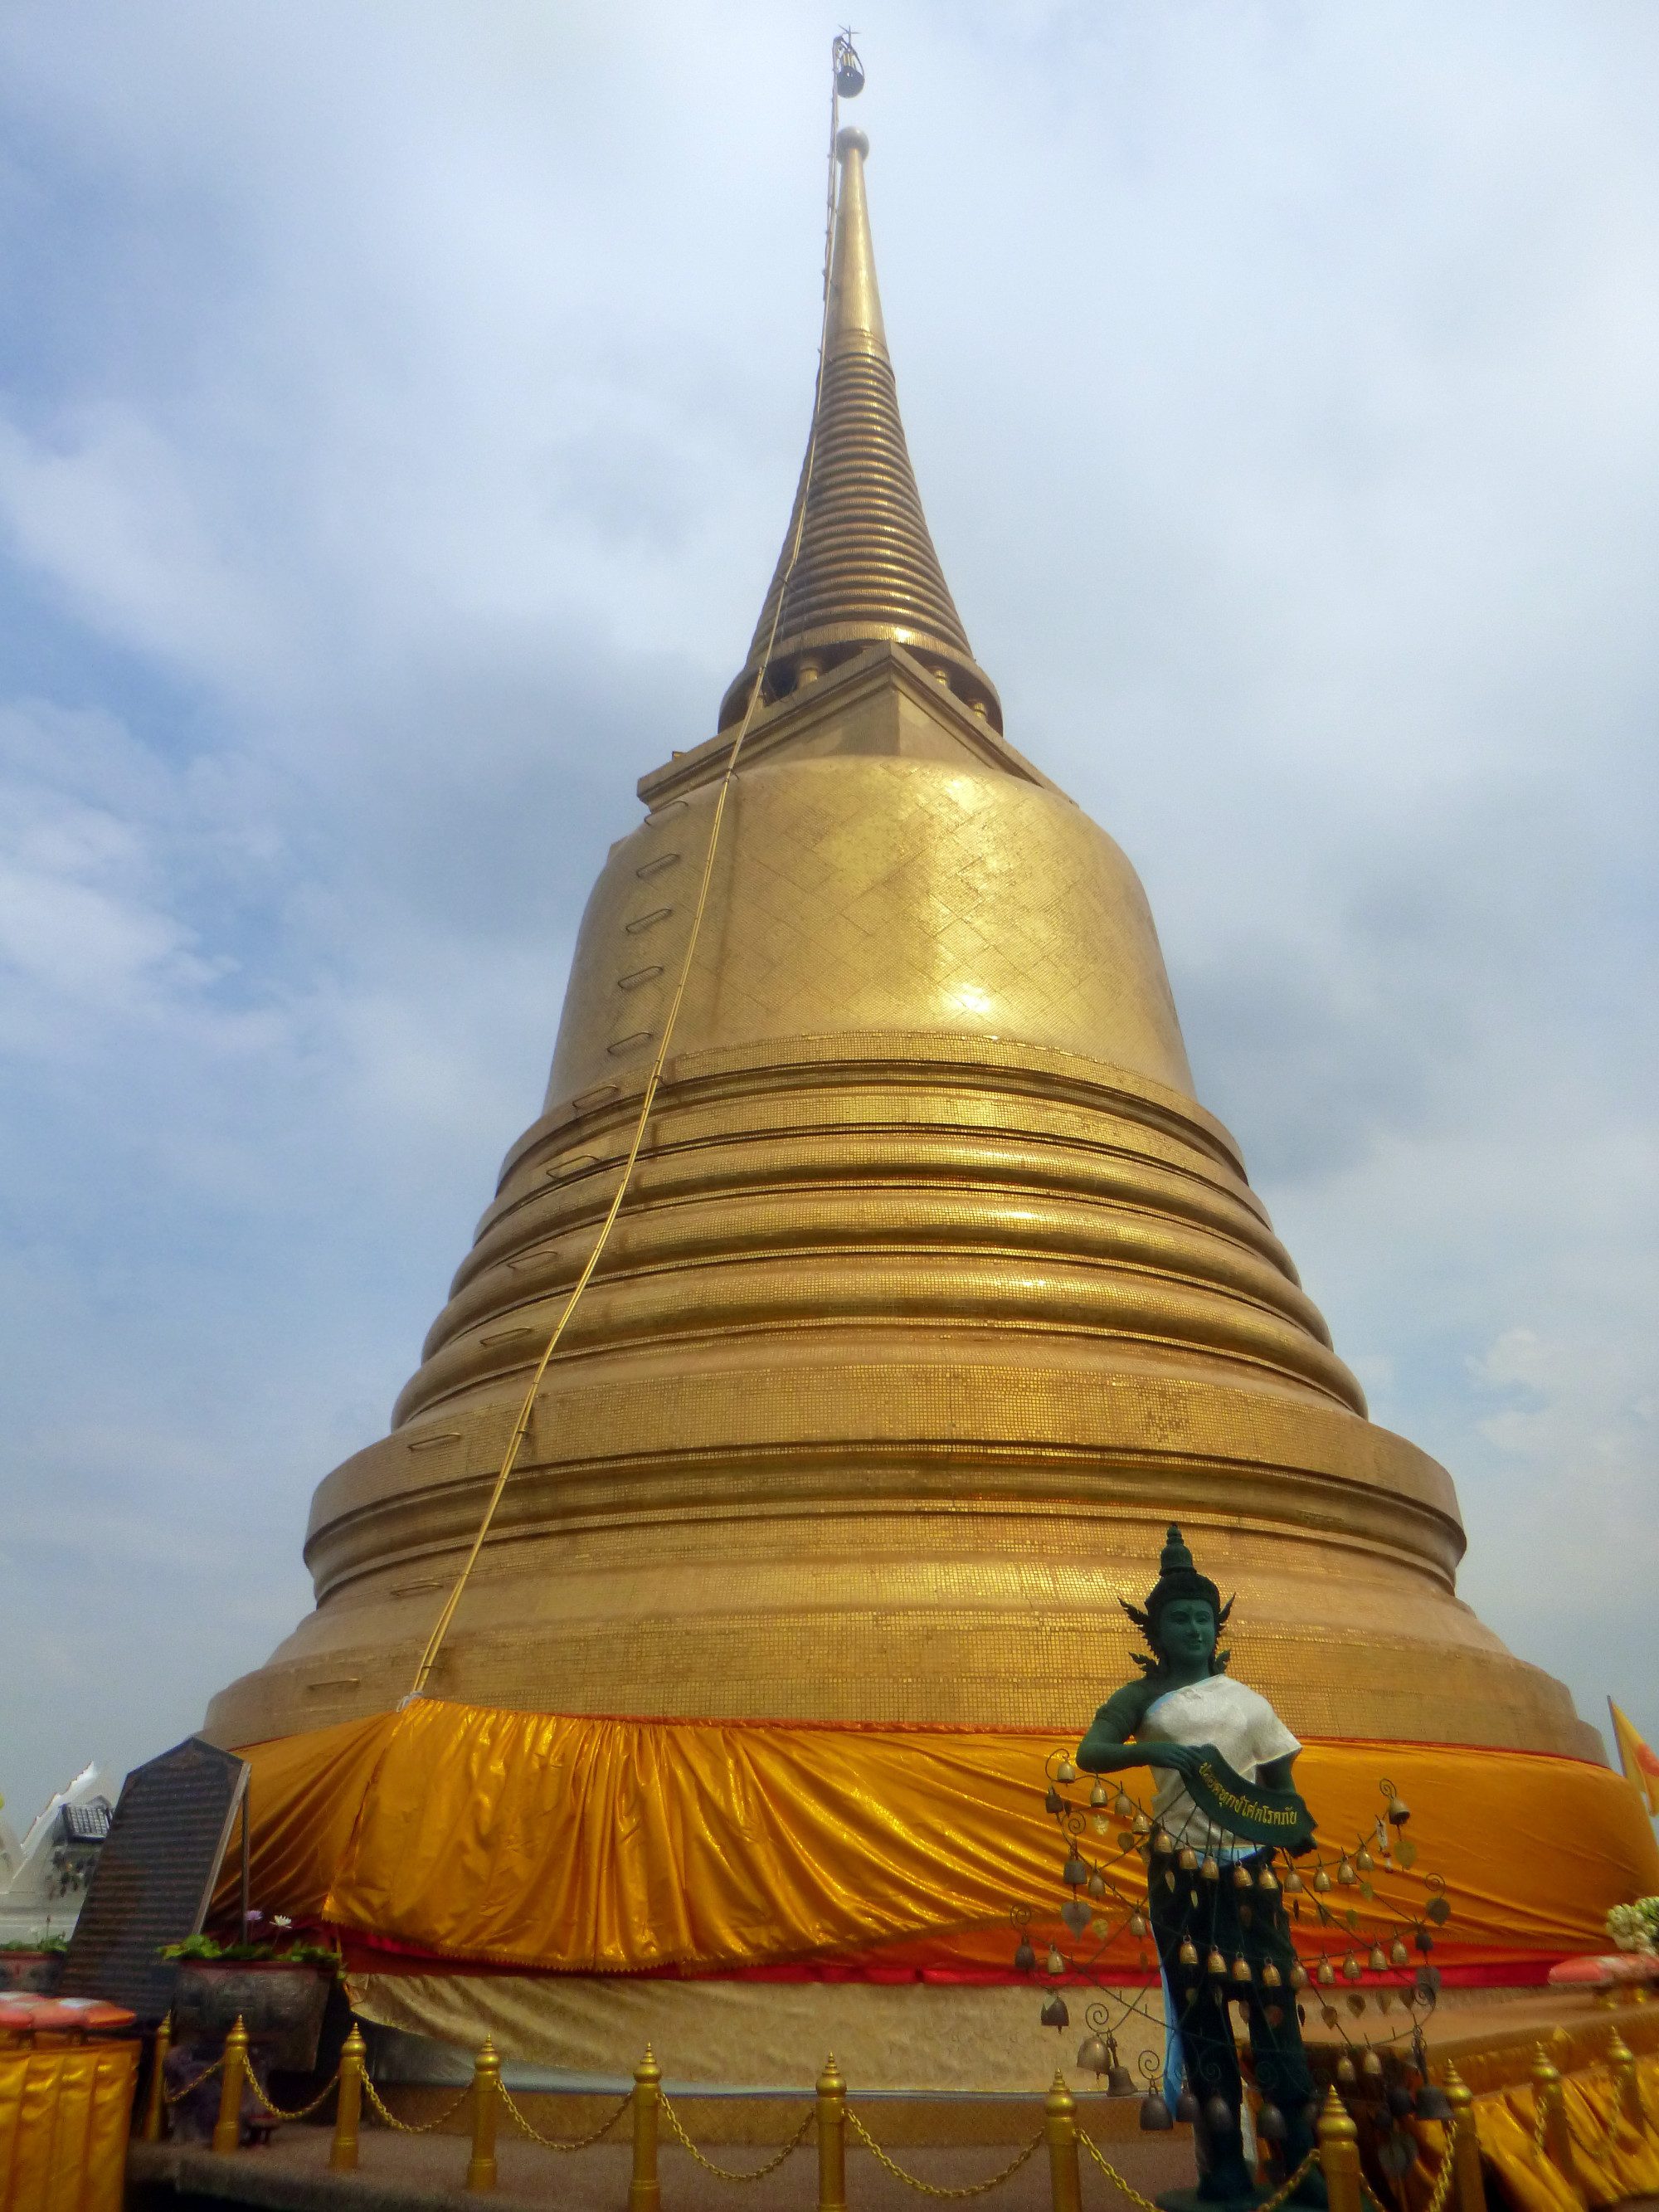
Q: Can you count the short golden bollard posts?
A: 11